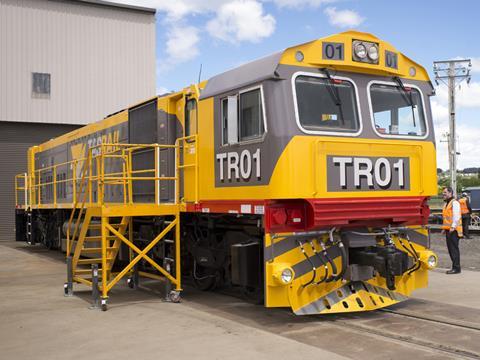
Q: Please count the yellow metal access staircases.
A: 1